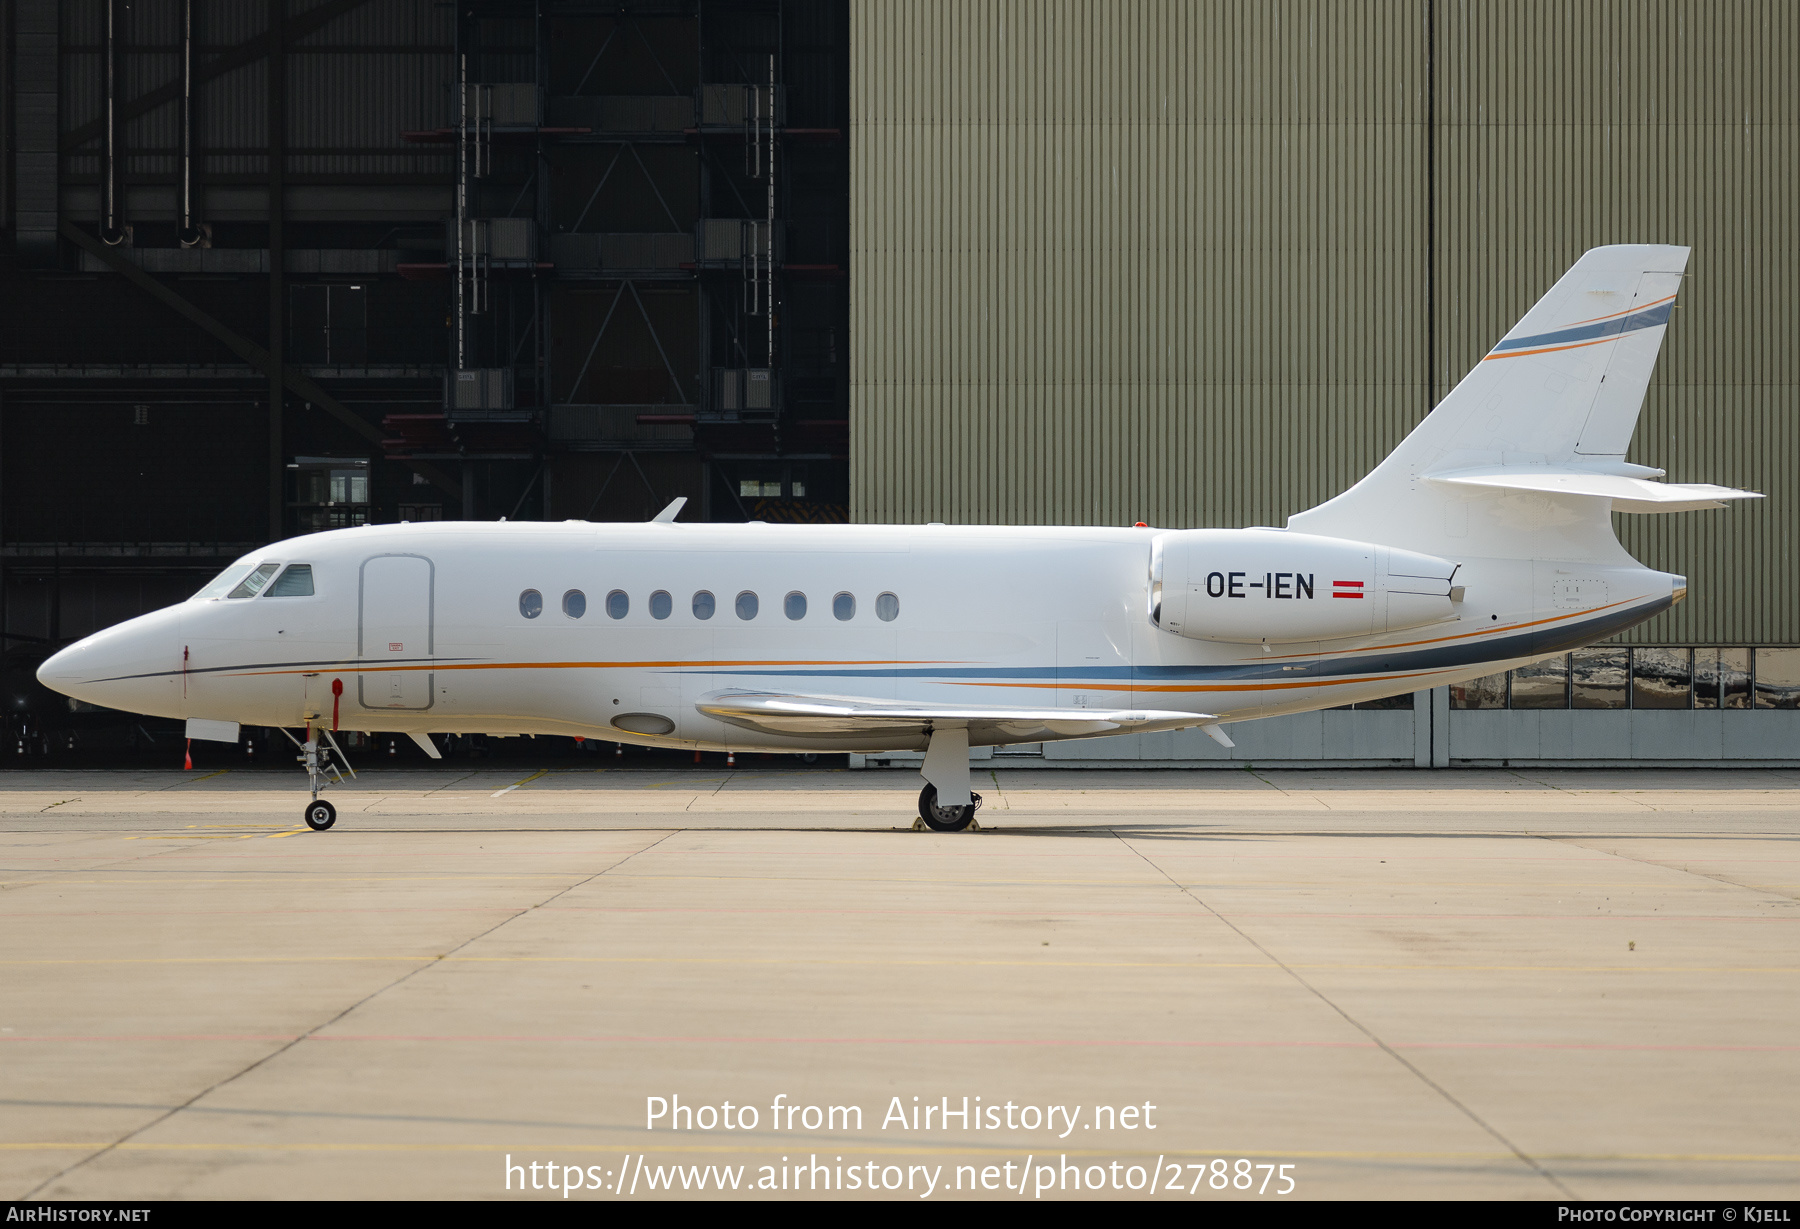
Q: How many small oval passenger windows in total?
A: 9